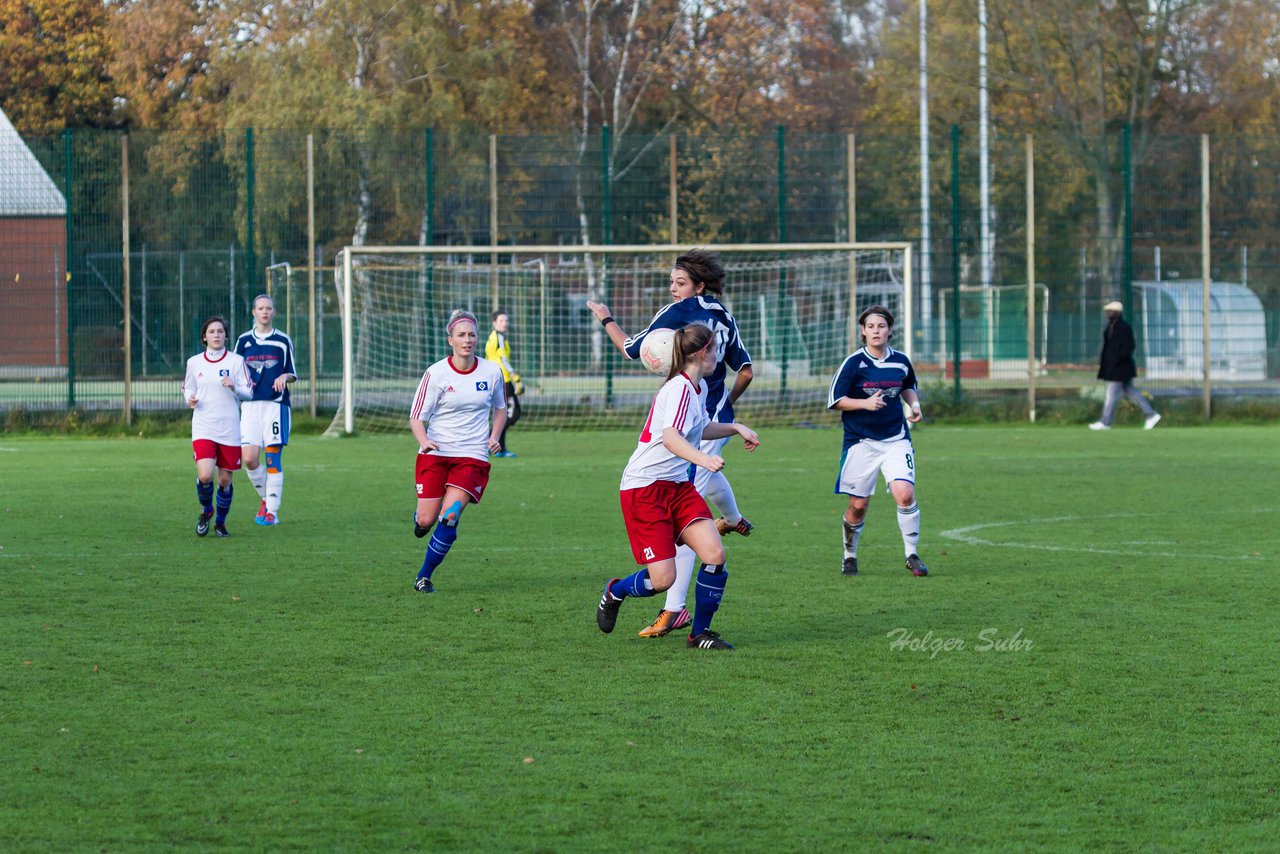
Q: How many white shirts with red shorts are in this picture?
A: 3